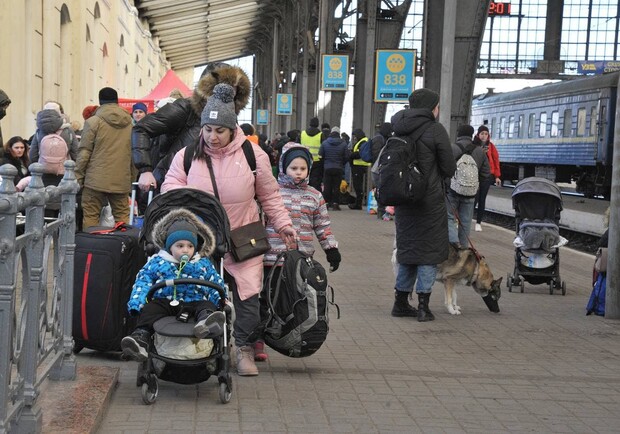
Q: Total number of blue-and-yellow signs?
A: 4